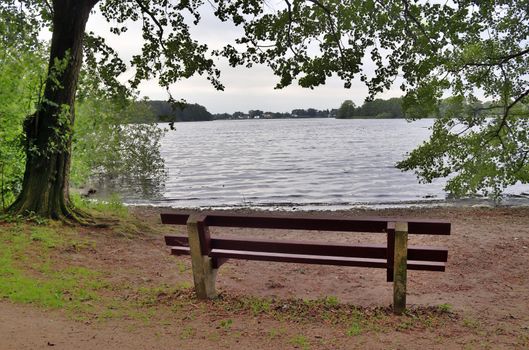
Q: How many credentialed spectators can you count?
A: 0